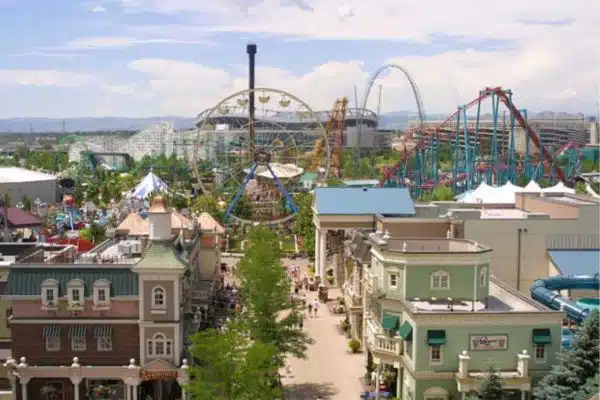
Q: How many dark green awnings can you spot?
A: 4